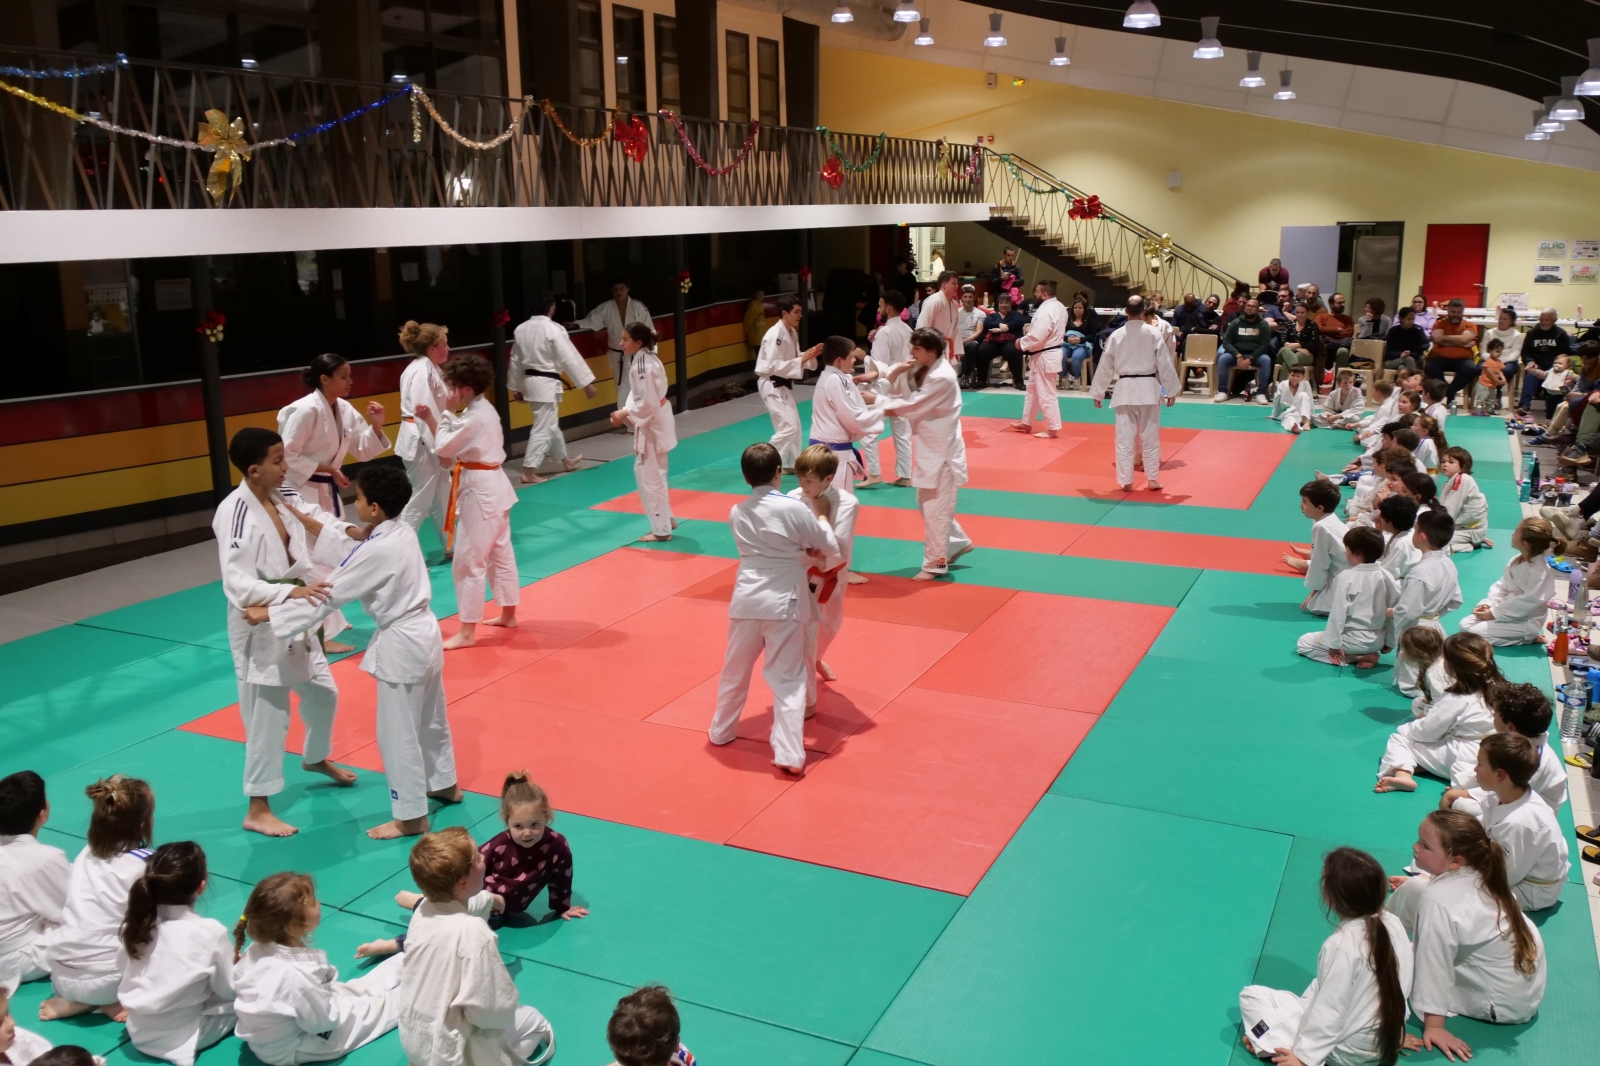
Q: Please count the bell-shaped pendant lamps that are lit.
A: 13